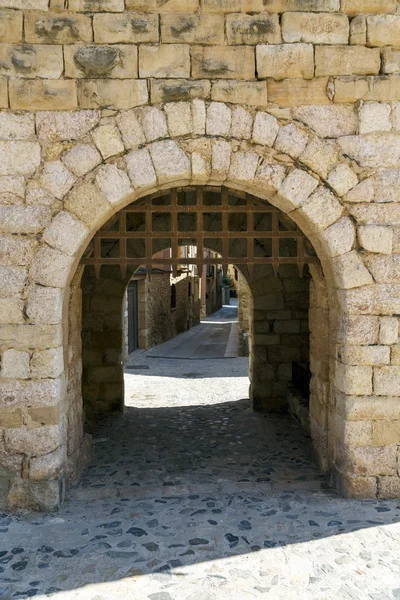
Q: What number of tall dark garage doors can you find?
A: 1